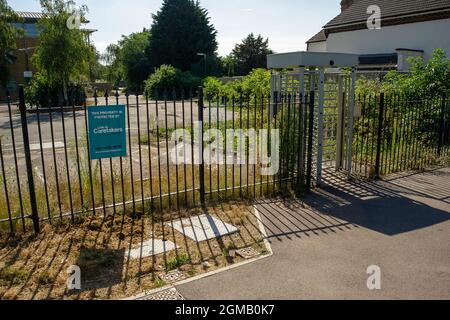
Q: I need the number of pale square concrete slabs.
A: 2